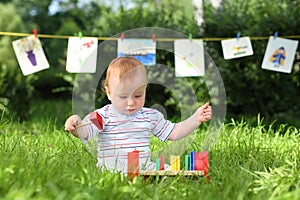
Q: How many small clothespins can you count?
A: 7